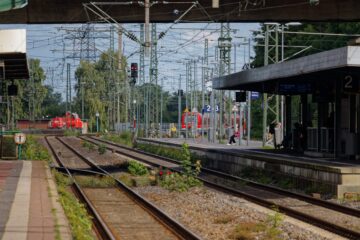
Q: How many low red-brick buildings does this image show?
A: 1